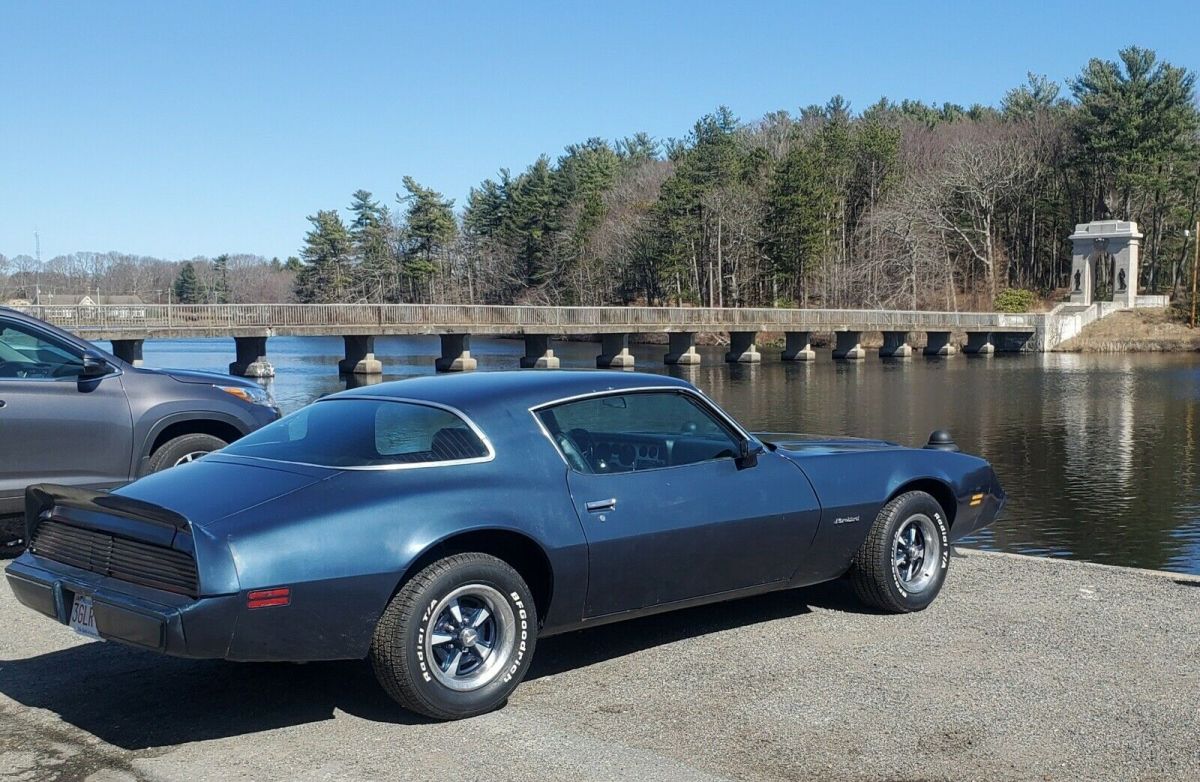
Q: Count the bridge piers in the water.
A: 13